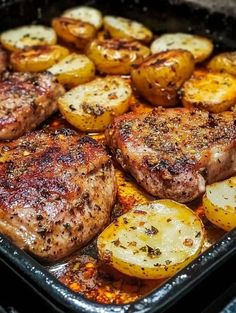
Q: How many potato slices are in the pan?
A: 14